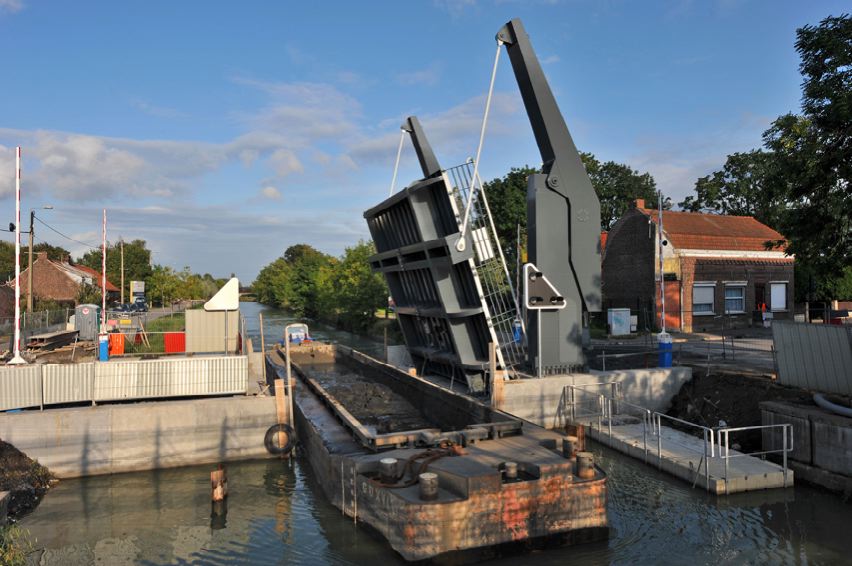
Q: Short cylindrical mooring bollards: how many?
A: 5